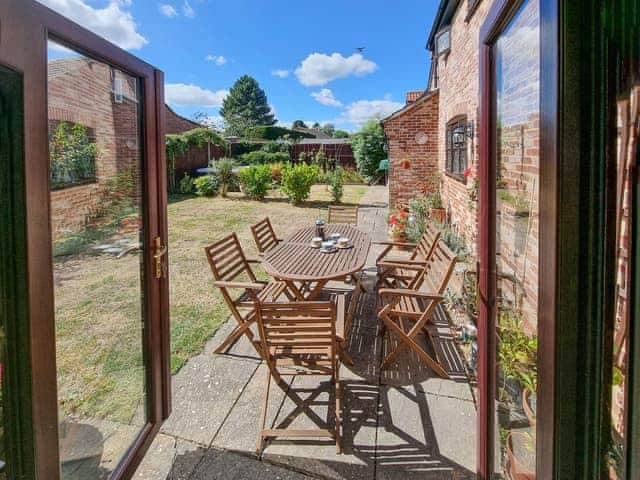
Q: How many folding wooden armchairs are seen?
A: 6